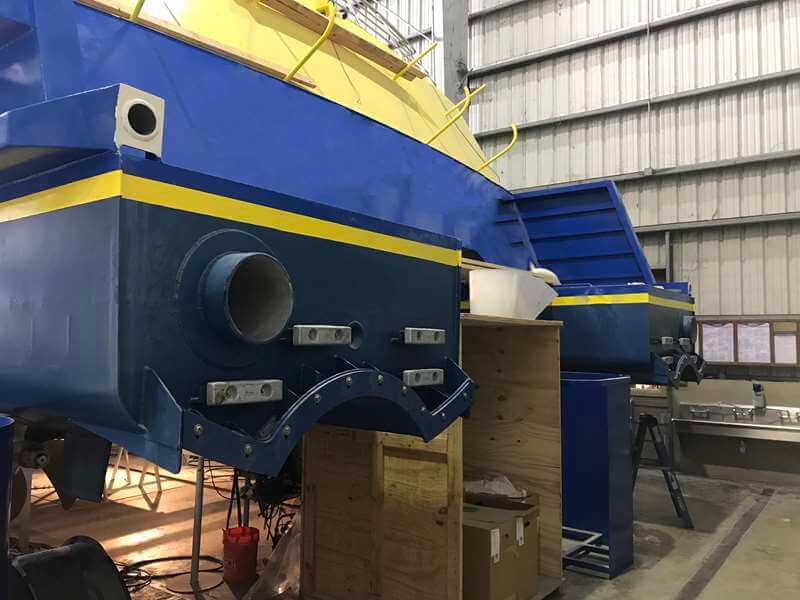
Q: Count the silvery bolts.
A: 10